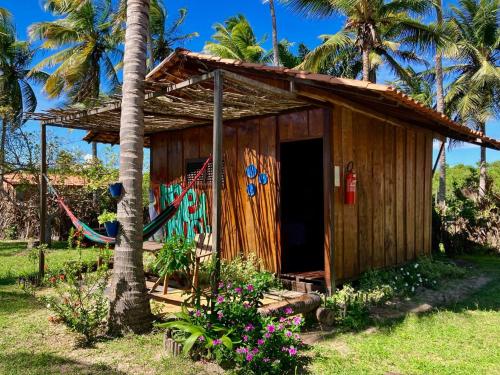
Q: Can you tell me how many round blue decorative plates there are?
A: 3